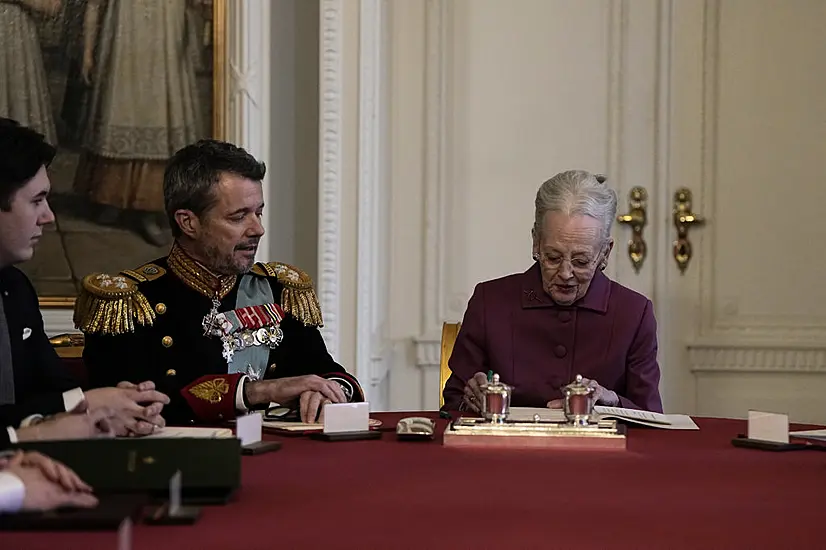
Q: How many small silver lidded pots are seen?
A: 2